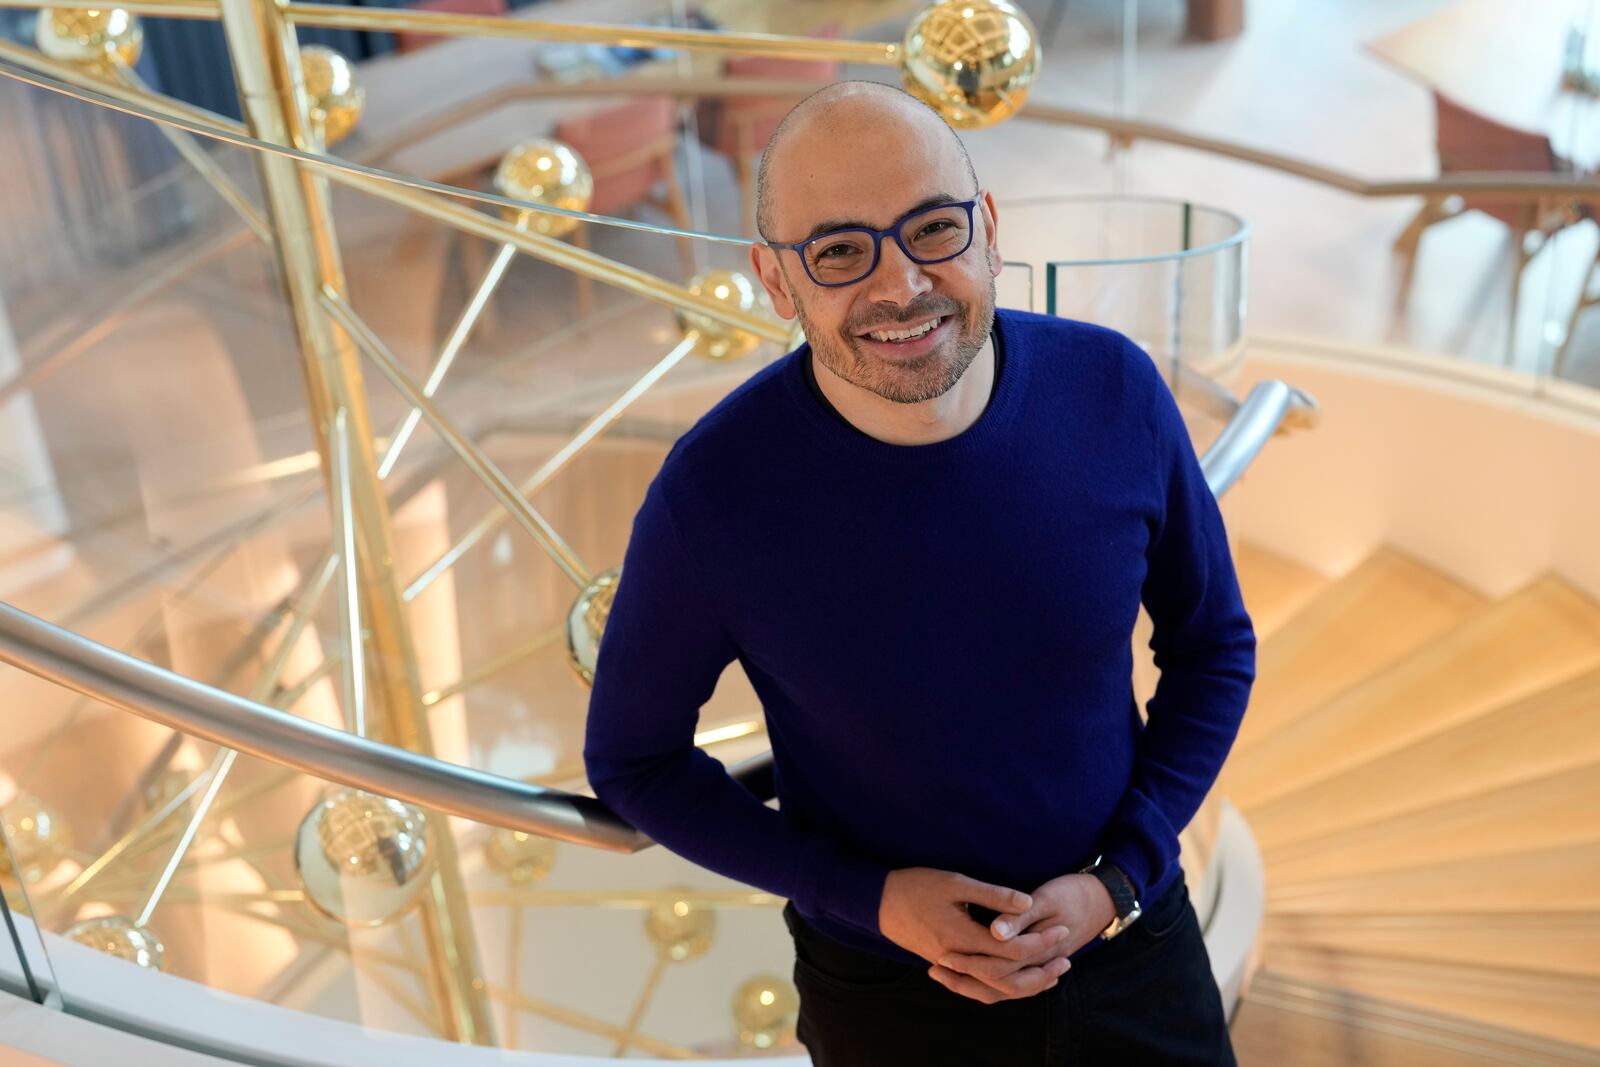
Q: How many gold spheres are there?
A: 12